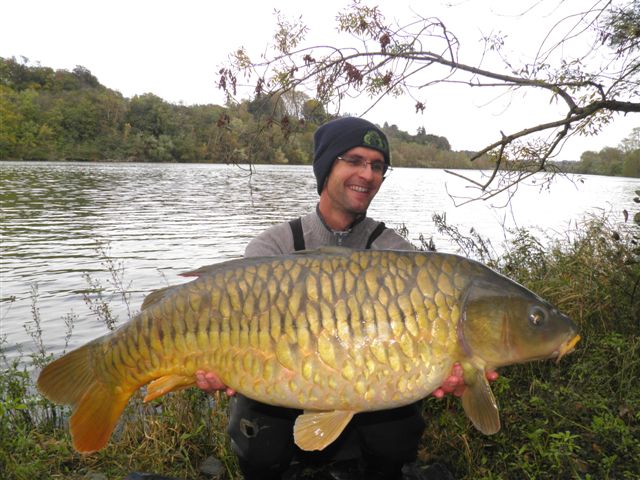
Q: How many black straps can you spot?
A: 2